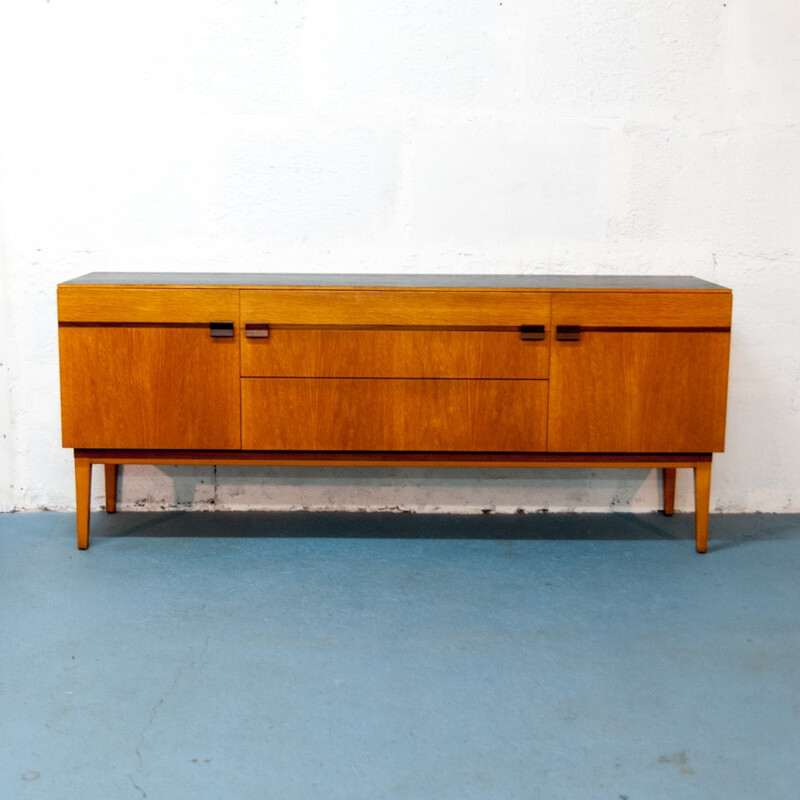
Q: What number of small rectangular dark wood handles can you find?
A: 4